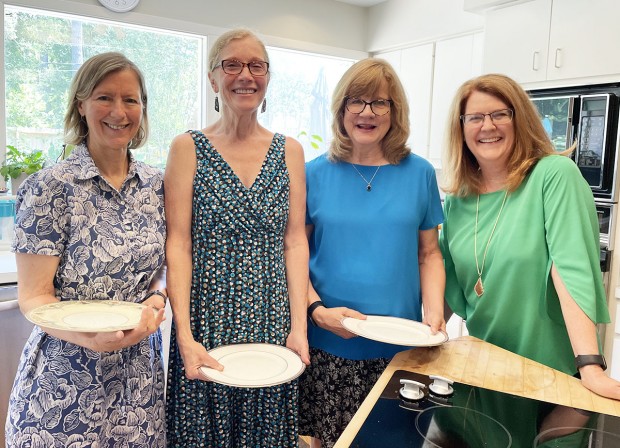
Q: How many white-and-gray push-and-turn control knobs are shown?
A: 2